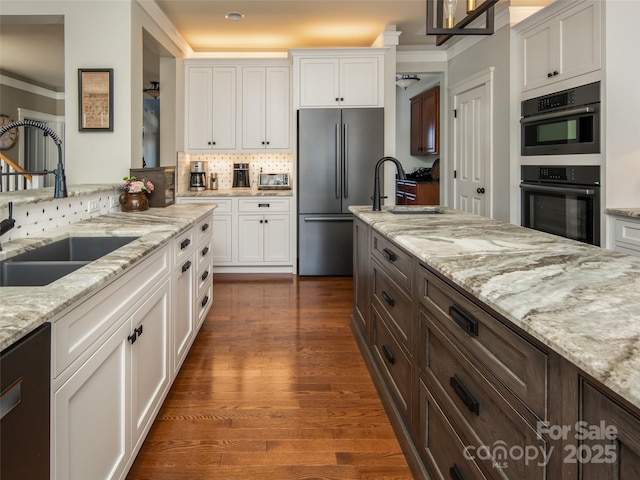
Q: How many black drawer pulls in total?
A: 13